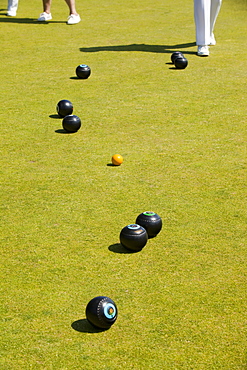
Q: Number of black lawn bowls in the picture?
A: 8